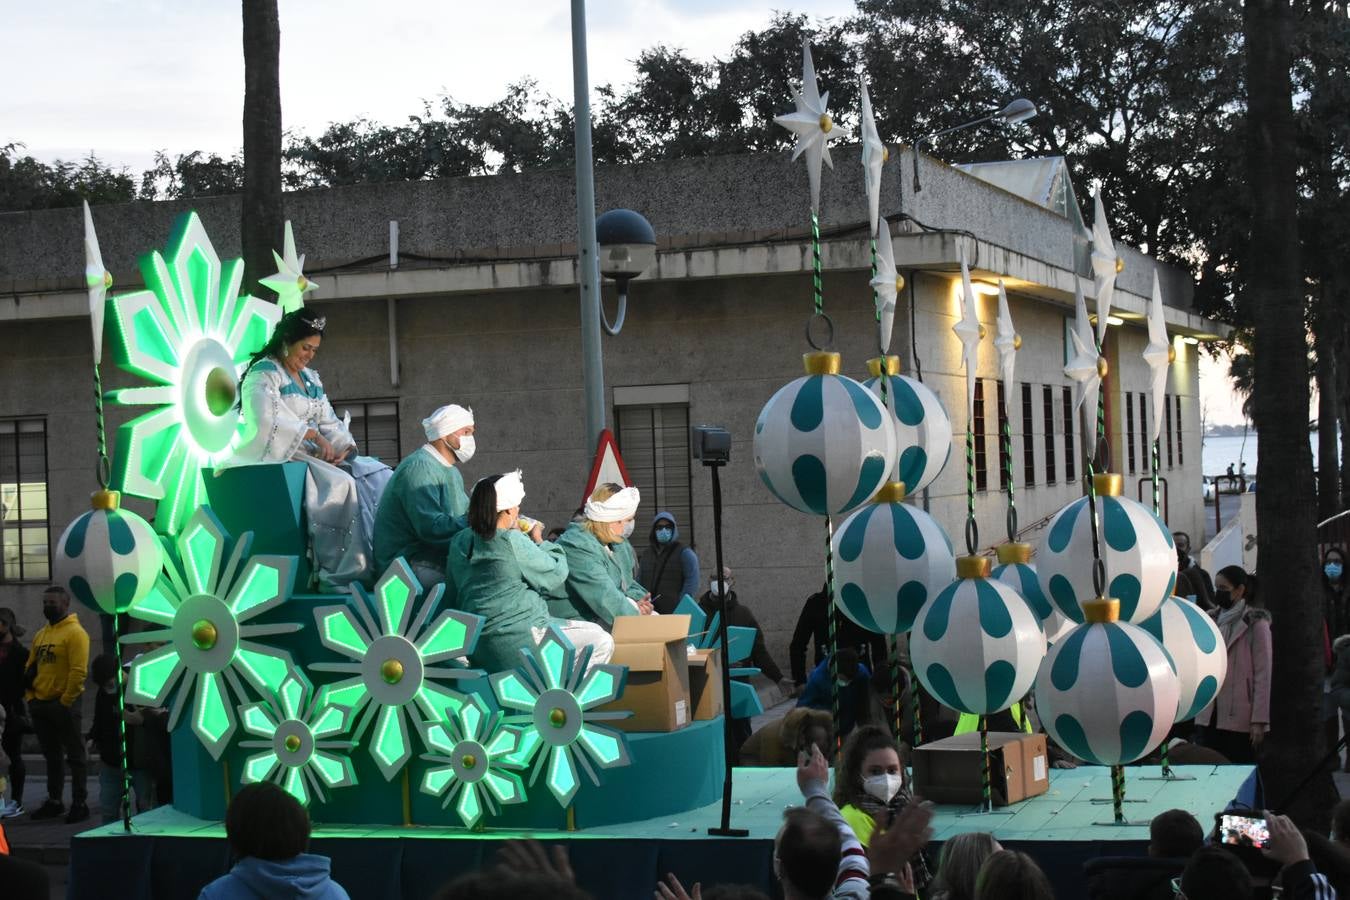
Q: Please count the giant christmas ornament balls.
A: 9